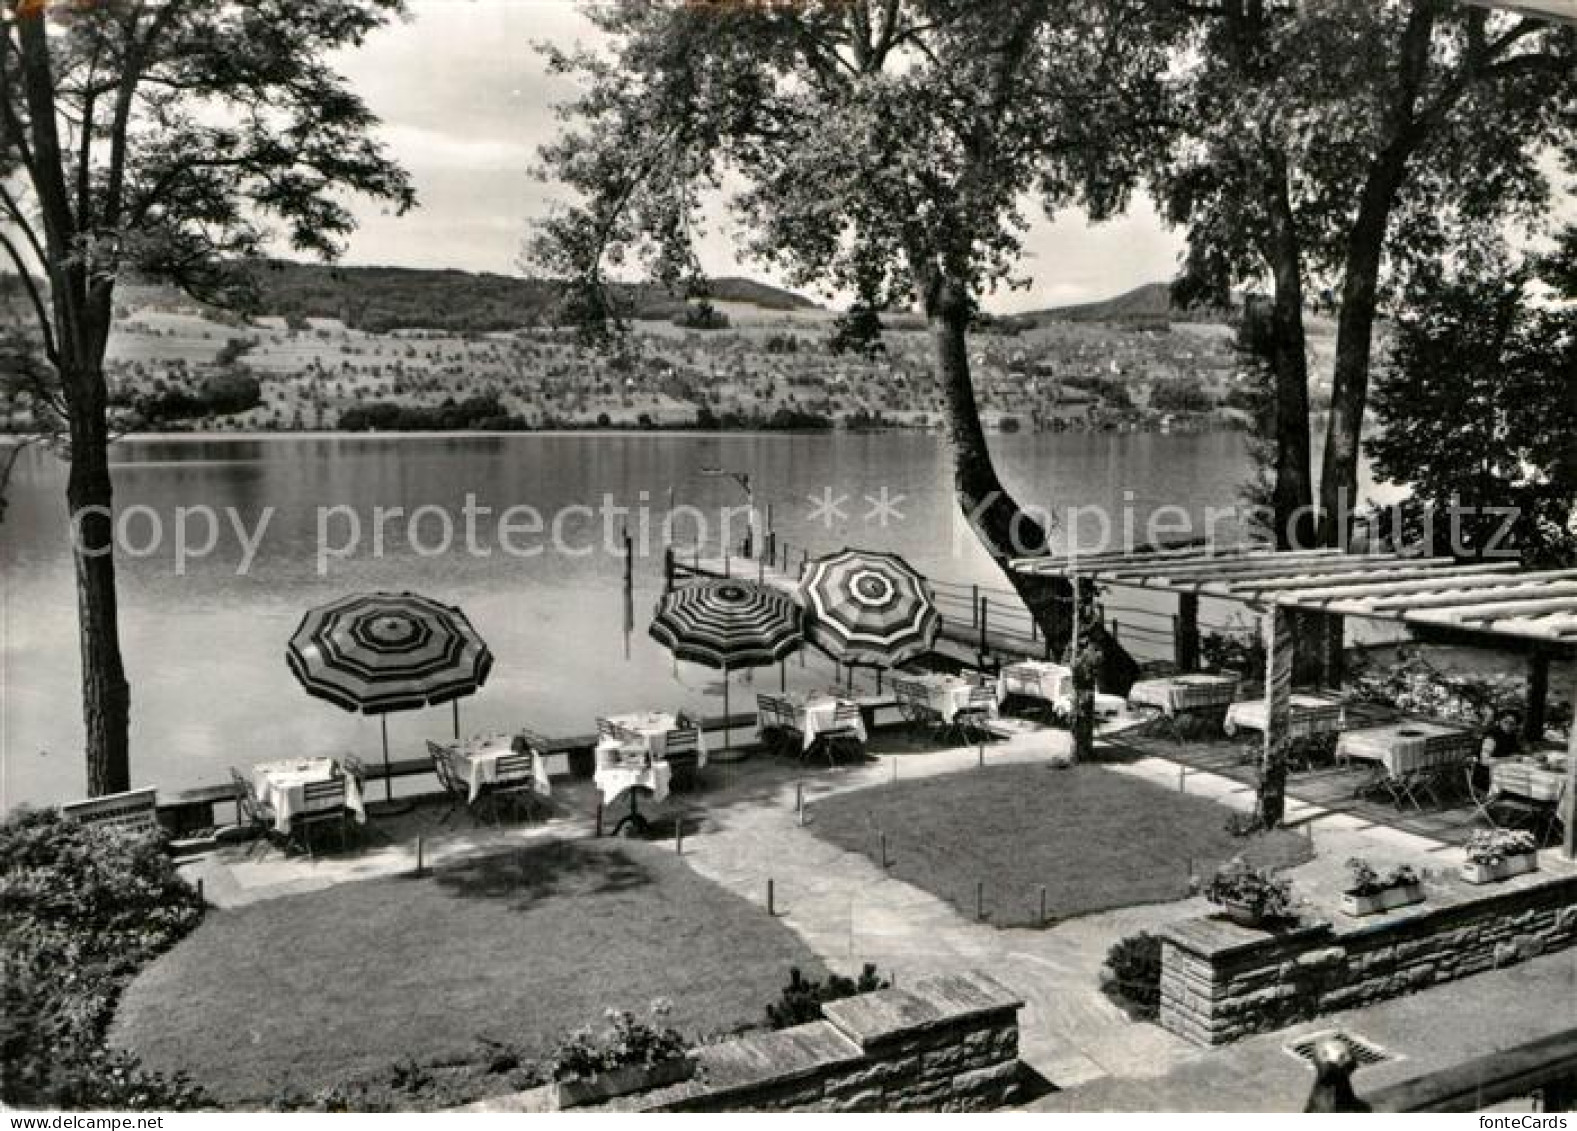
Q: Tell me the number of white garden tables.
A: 11